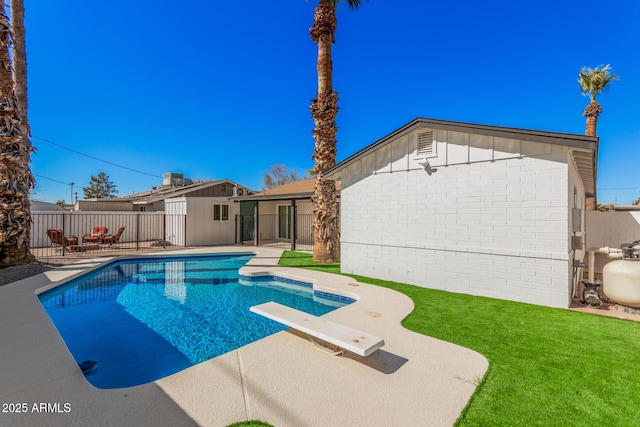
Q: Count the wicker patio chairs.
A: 3